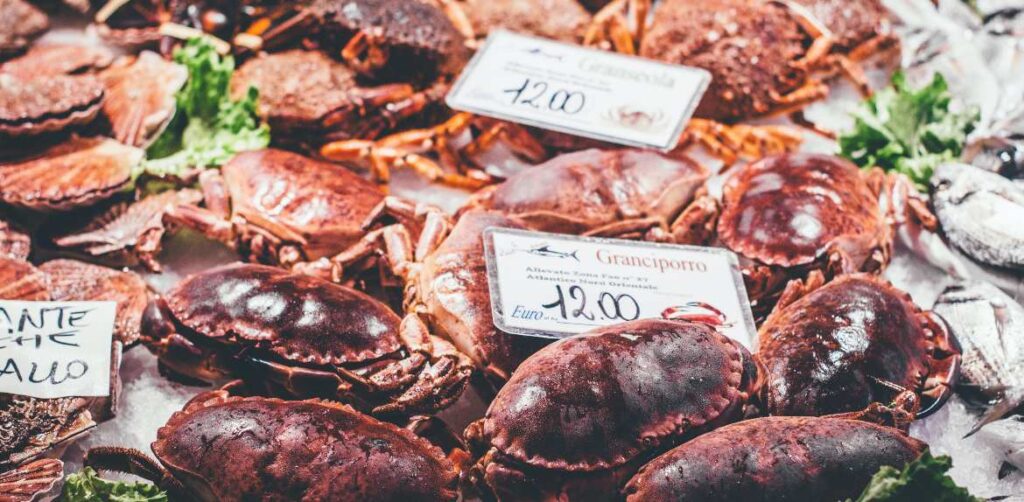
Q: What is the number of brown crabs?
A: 9